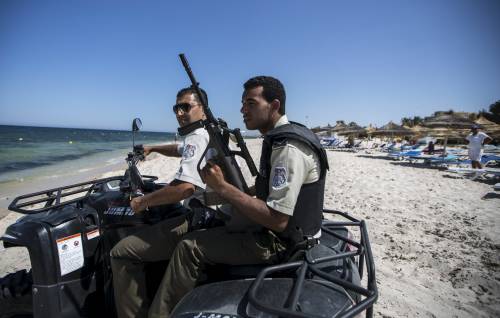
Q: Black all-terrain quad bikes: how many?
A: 1